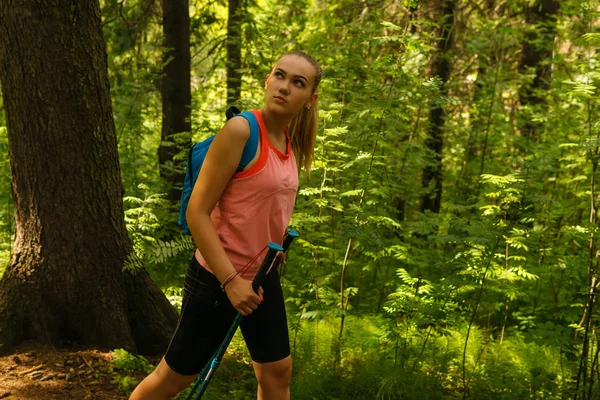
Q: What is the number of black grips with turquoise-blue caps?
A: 2